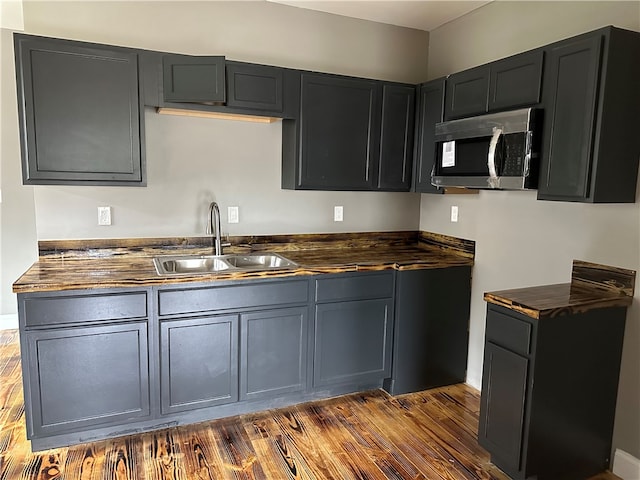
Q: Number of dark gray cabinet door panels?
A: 14